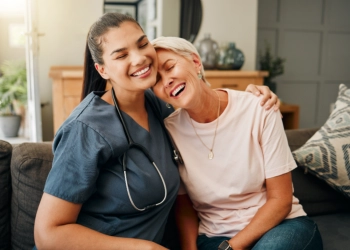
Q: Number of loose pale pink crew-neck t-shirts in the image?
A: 1